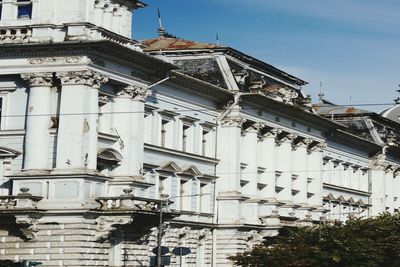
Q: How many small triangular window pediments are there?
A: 6